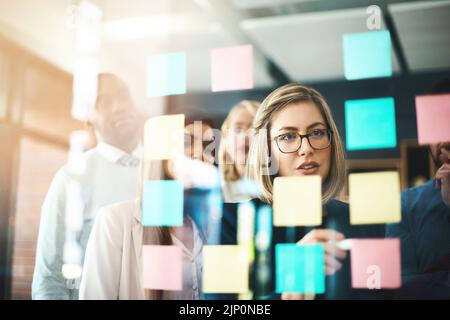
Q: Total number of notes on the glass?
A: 13